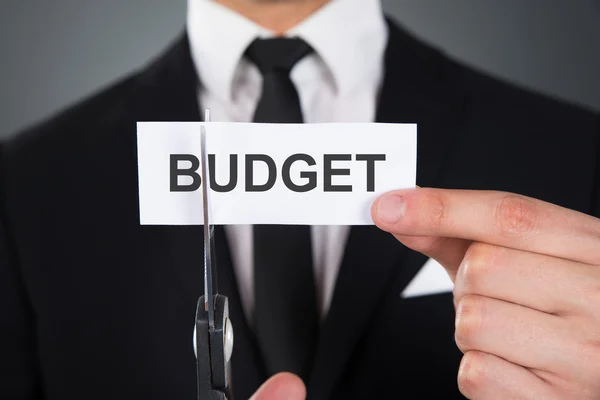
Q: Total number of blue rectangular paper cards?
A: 0